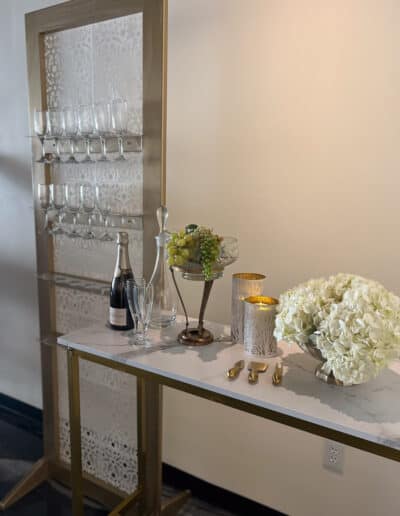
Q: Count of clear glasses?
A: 13